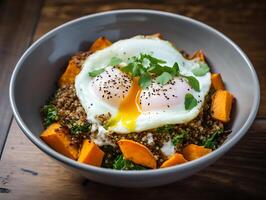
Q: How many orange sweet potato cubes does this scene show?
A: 11